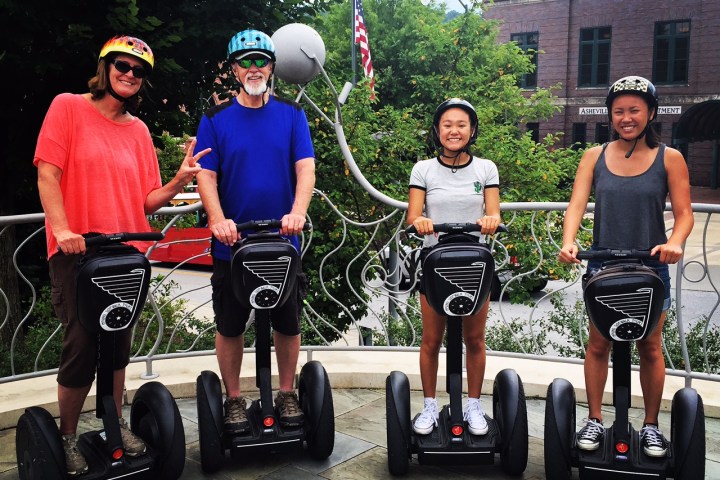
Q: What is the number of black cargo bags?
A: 4